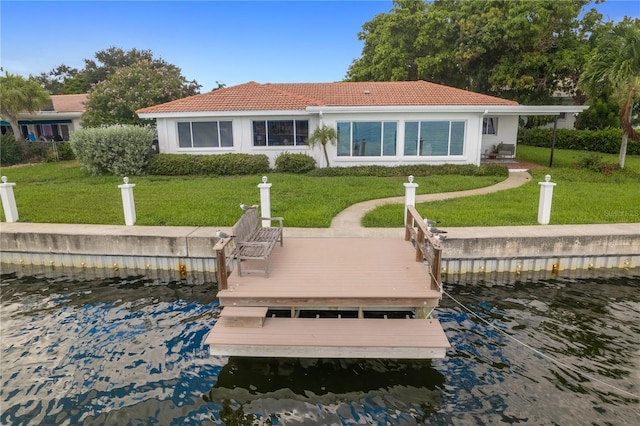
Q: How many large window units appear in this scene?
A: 4